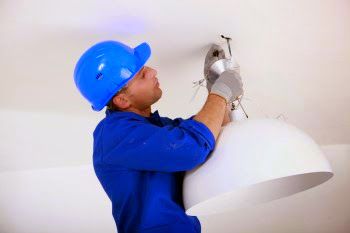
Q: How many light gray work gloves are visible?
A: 1